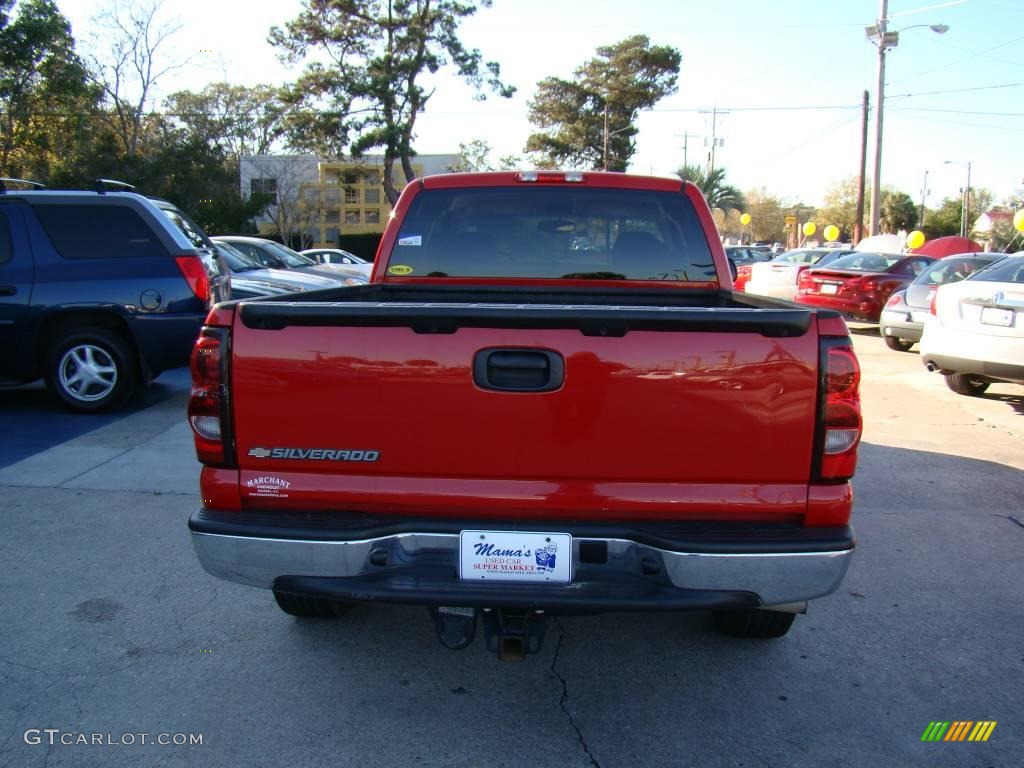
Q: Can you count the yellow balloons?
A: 5